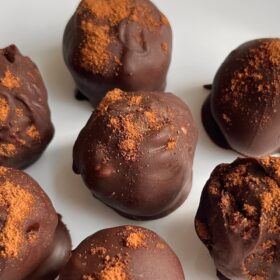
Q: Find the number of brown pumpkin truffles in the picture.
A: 7